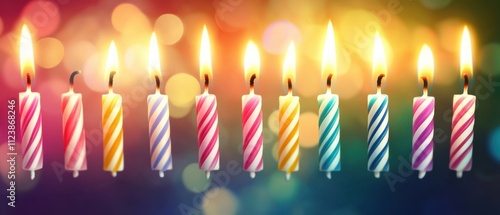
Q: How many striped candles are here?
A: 11